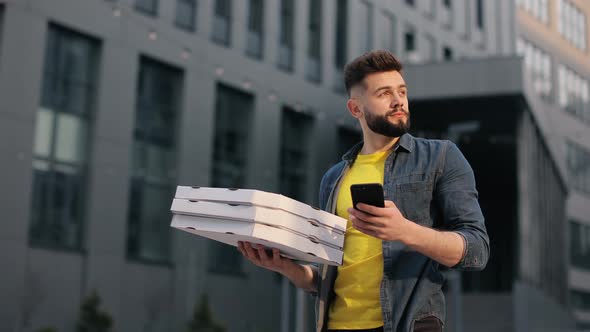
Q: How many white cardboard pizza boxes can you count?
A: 3